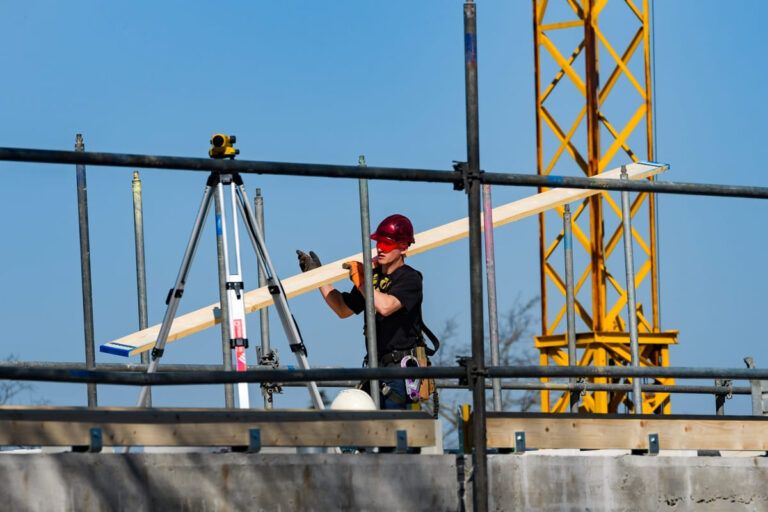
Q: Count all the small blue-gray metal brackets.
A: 5